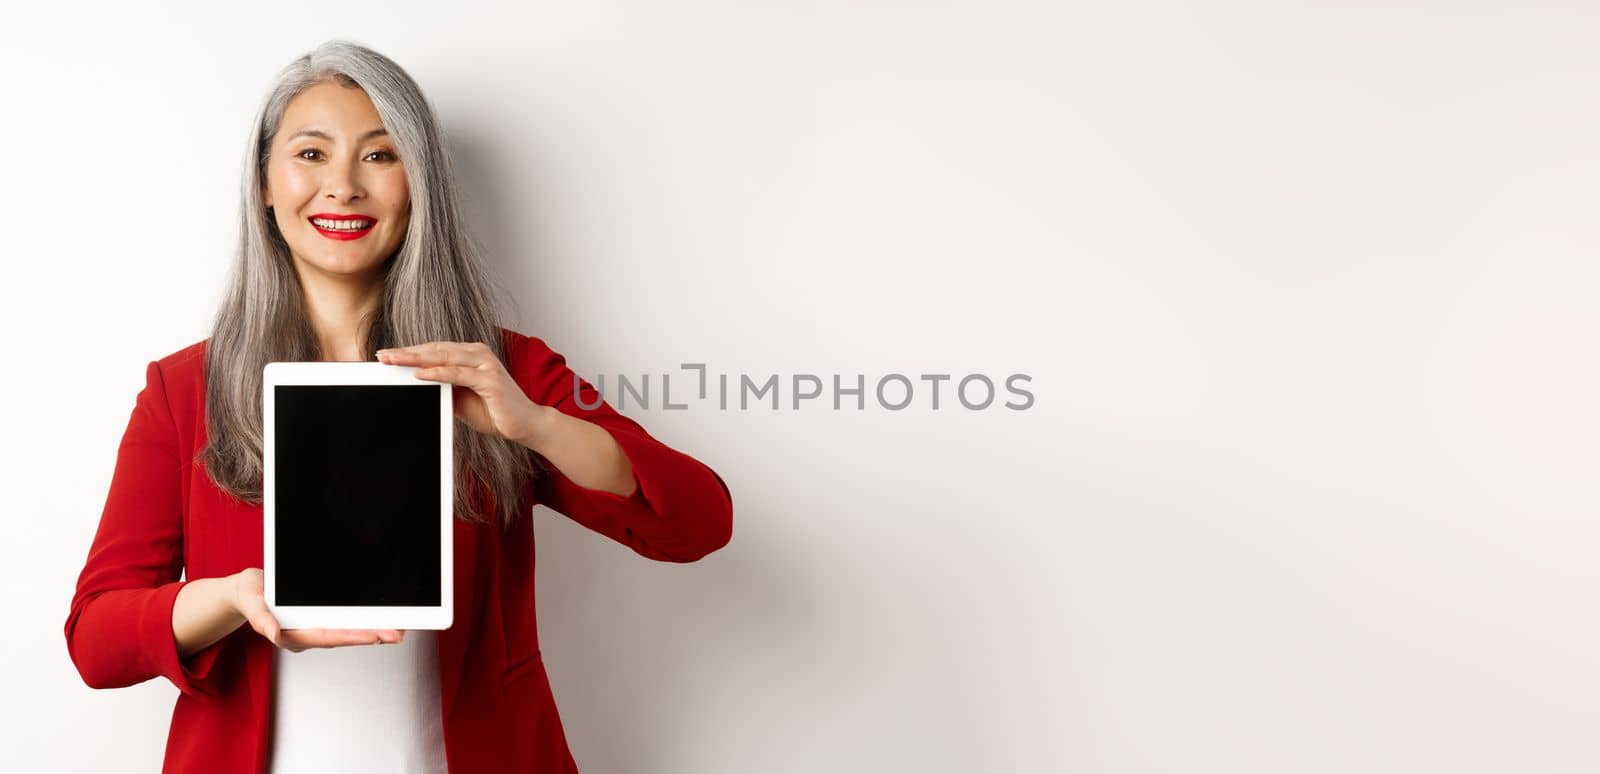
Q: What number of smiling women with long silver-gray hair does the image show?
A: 1